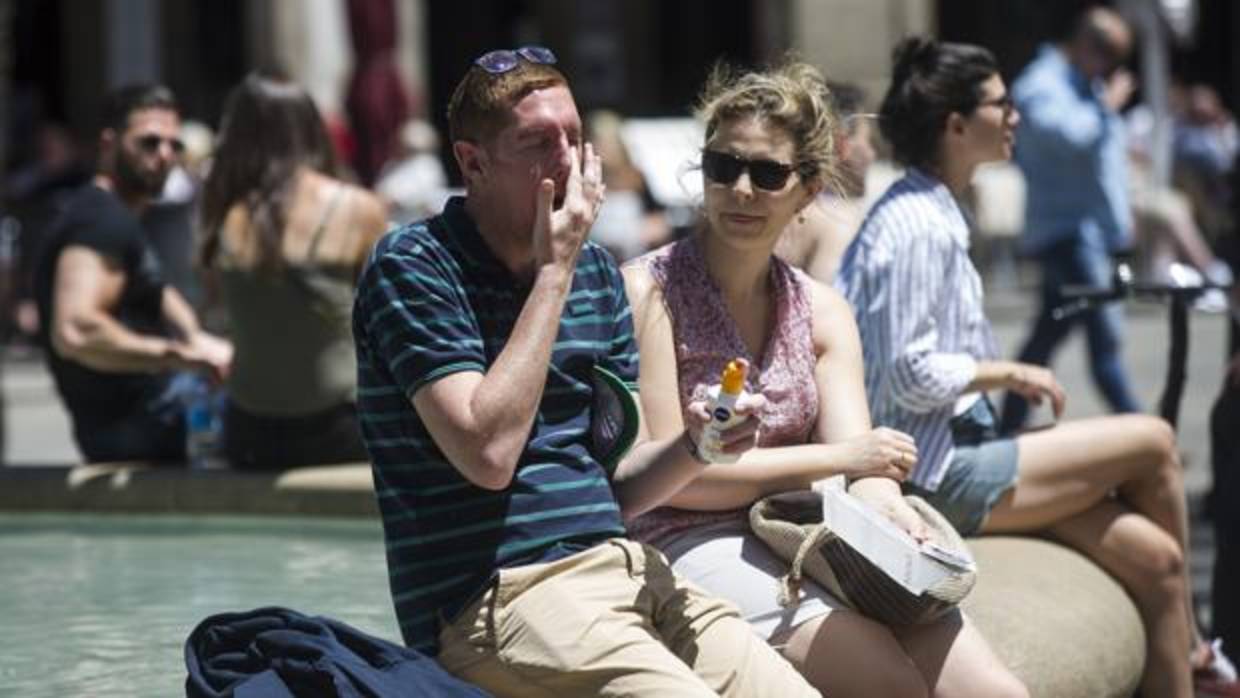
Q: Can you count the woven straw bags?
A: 1